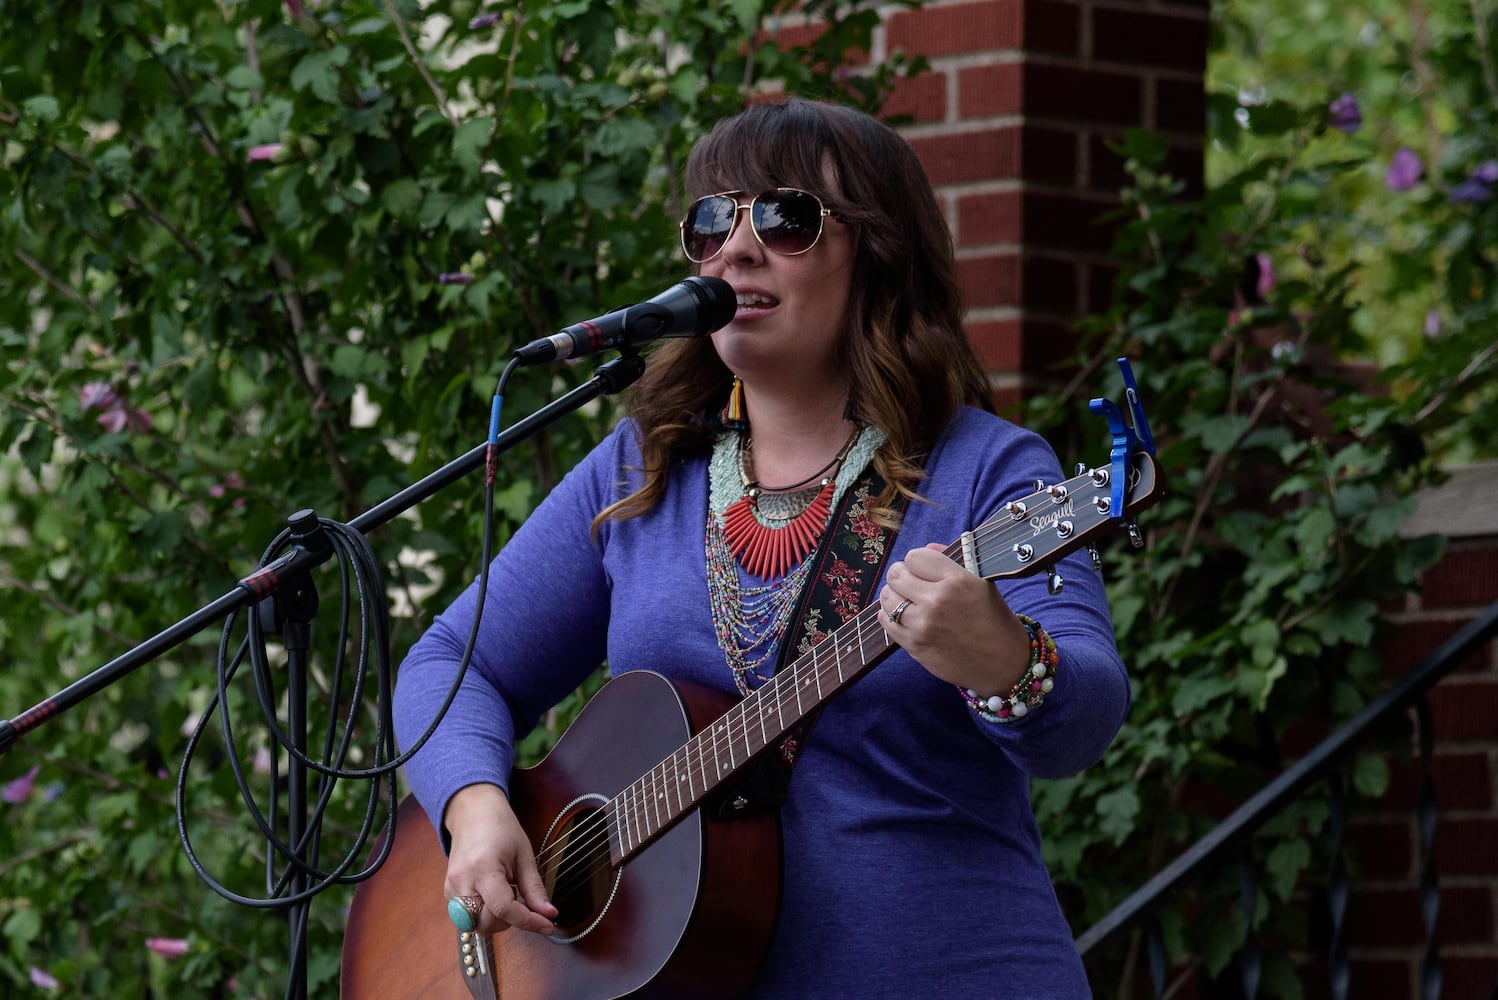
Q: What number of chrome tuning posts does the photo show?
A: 6